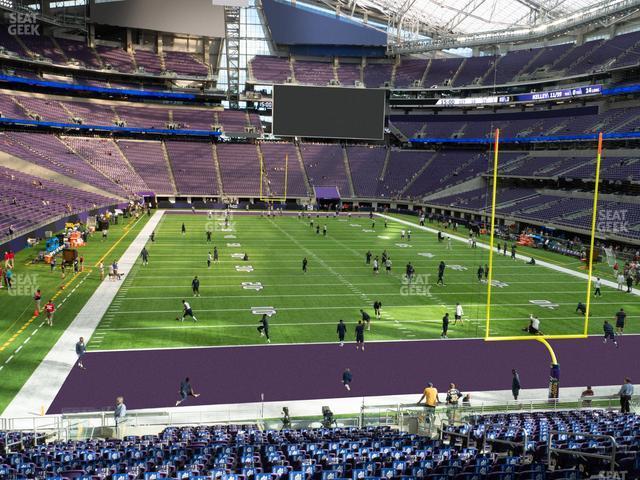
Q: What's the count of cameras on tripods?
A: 2